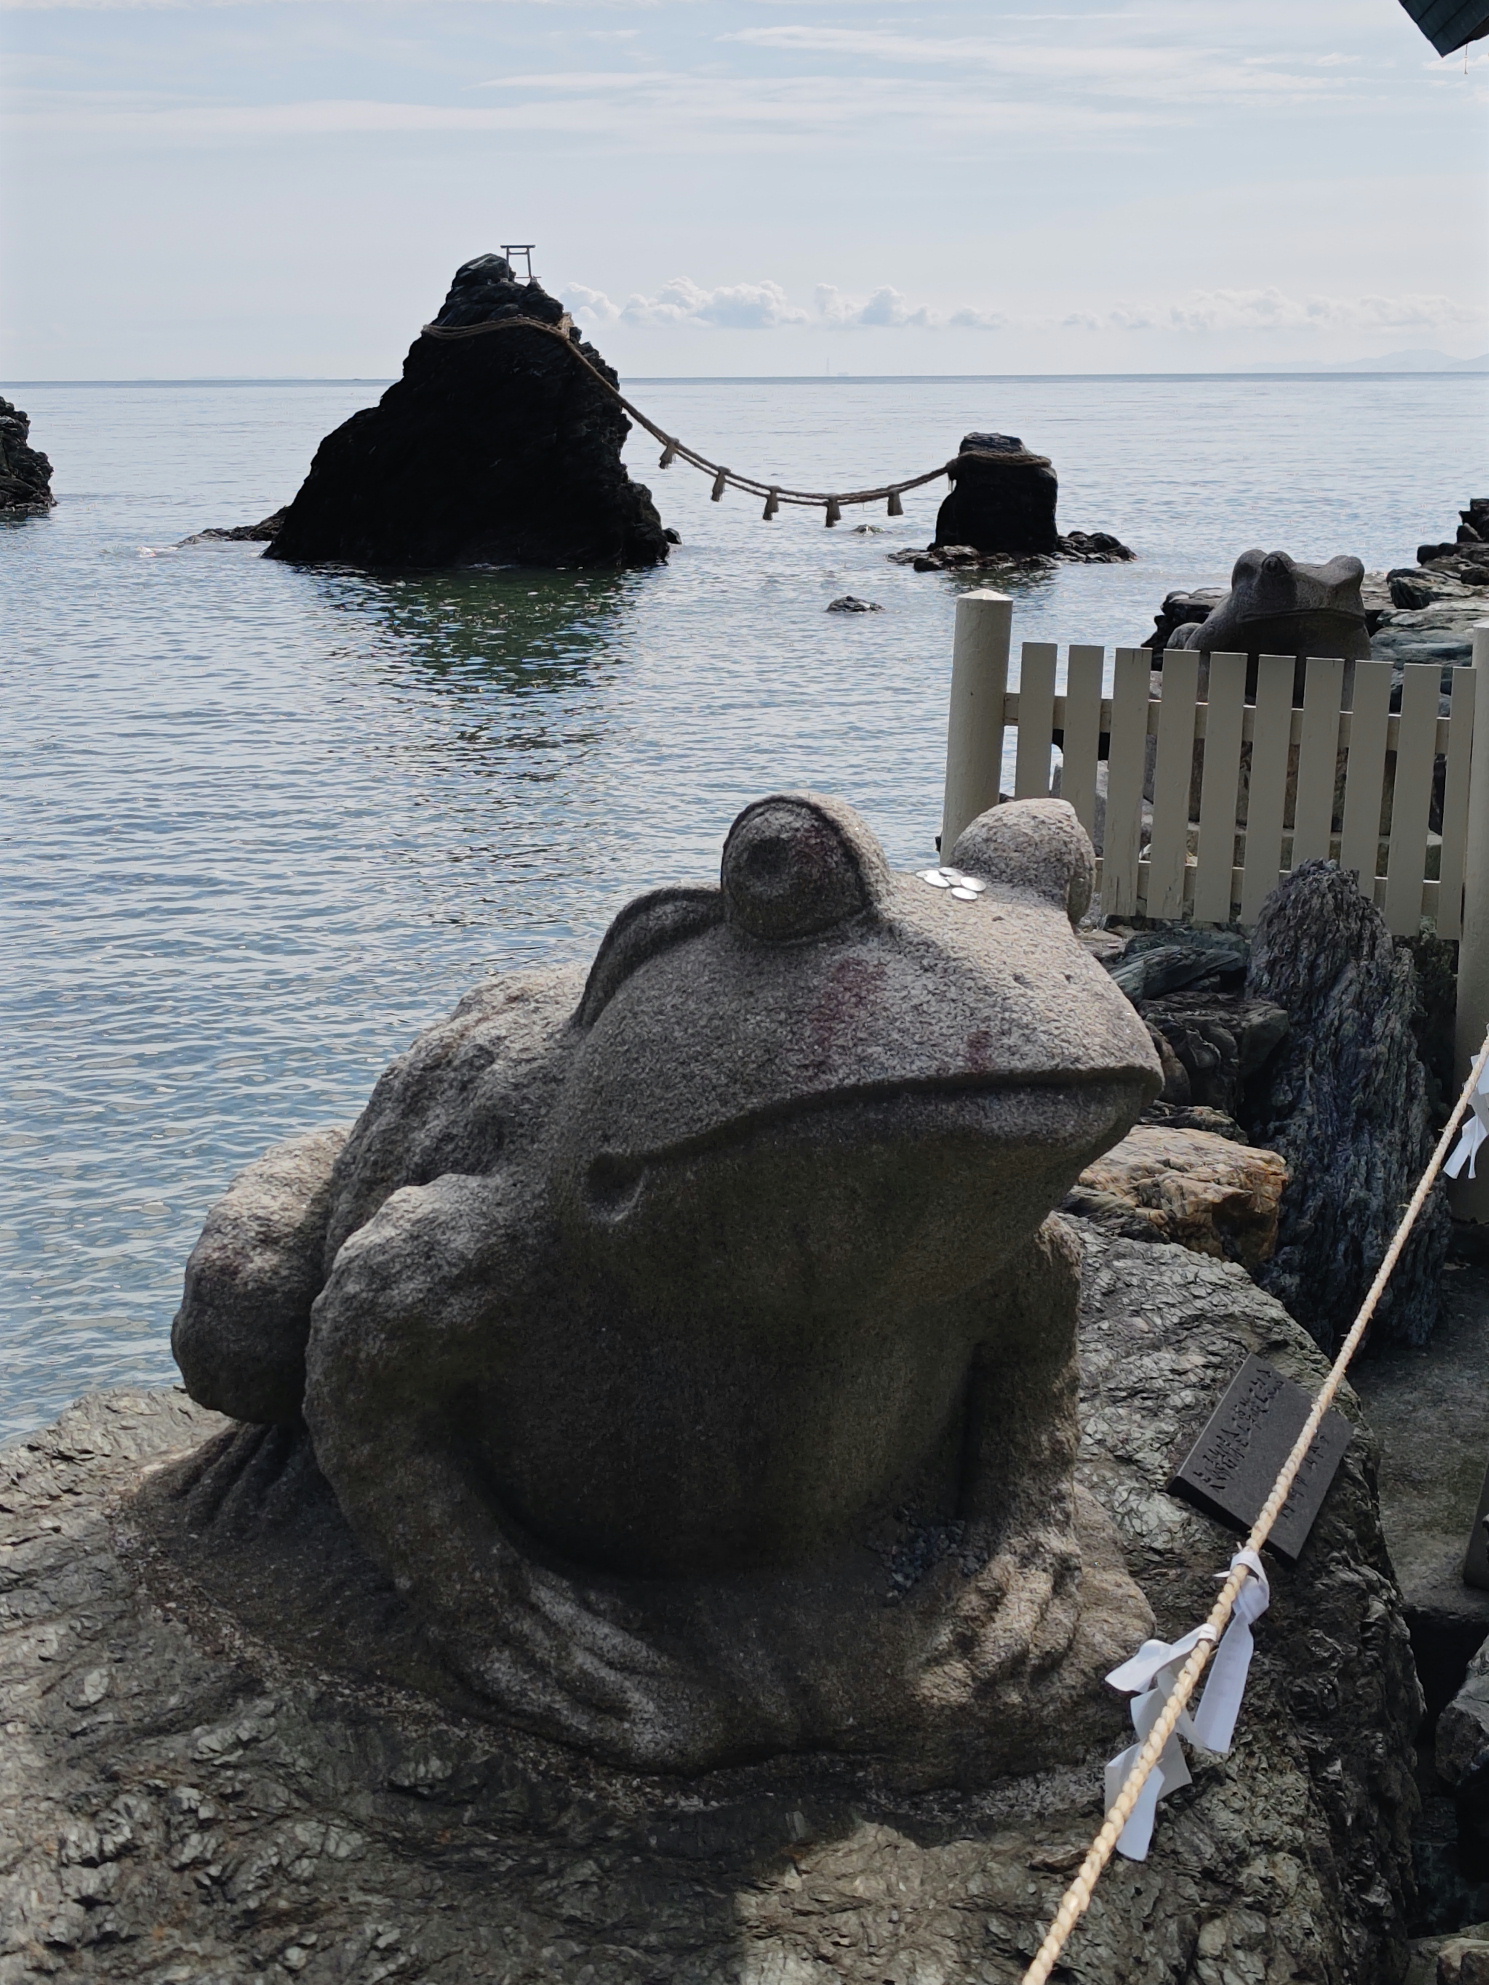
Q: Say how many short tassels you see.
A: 5